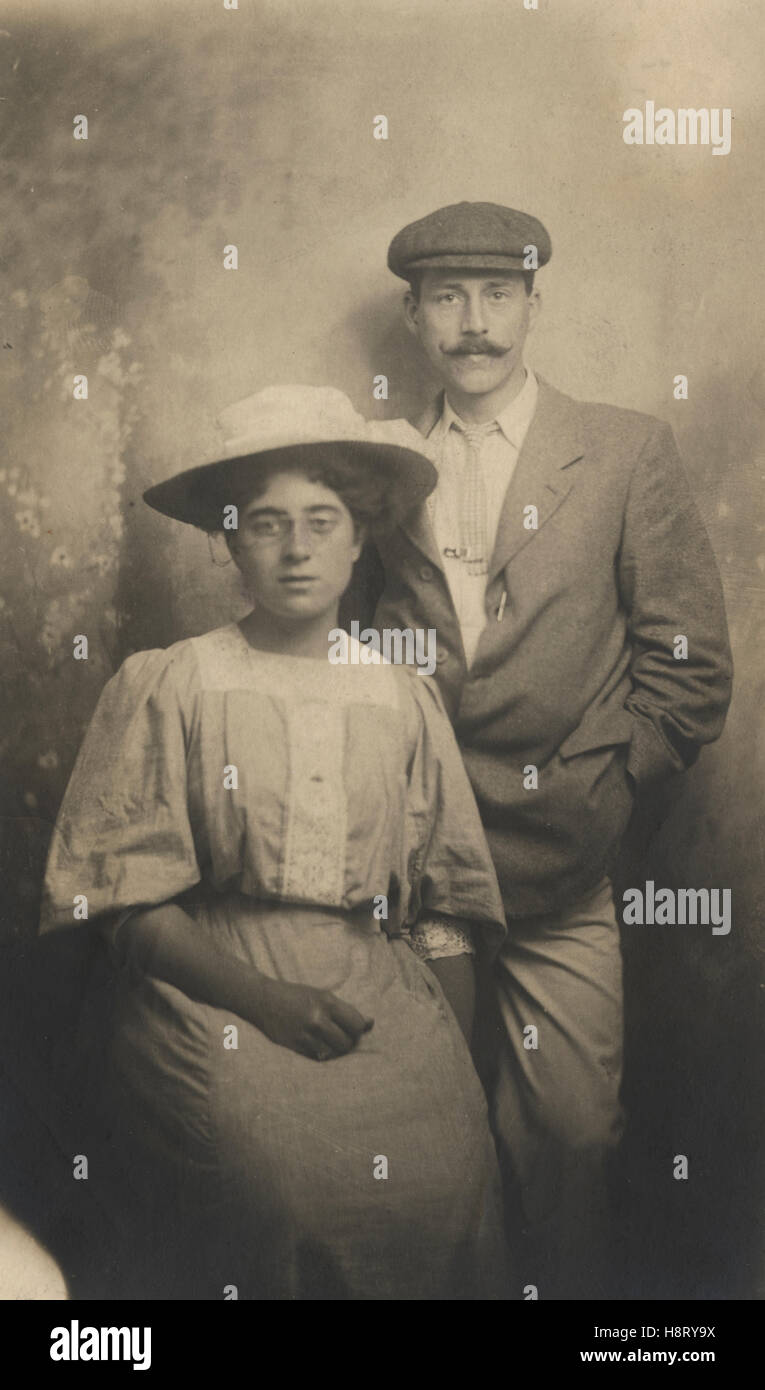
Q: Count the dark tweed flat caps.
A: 1